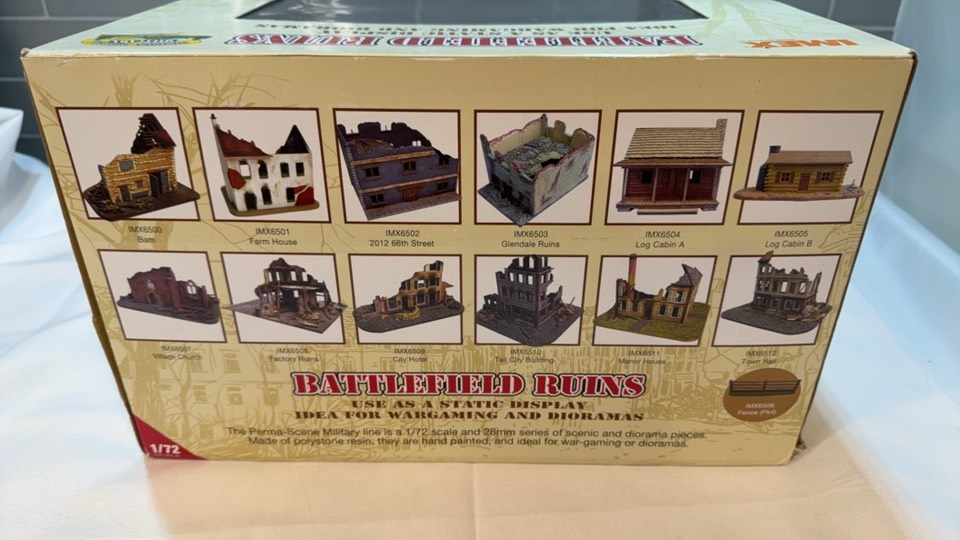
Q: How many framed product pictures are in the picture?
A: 12